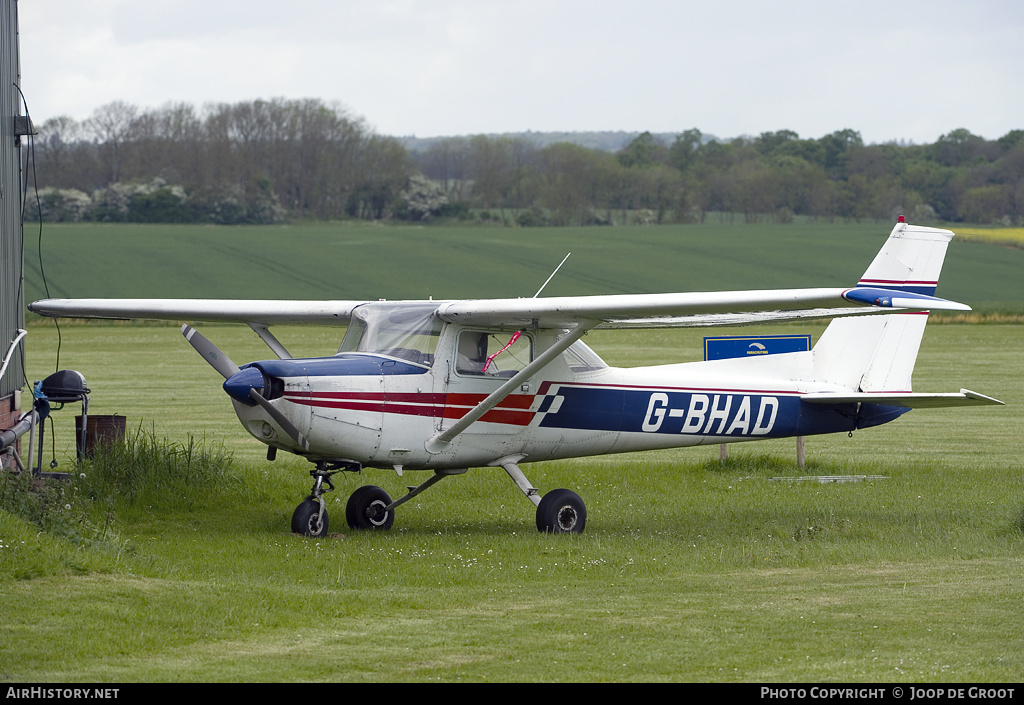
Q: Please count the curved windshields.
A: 1